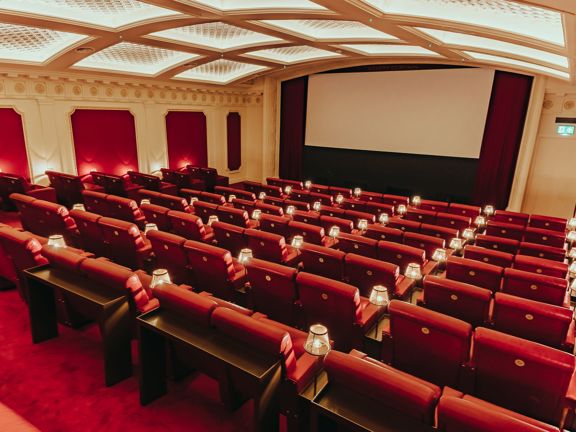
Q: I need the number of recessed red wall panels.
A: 4